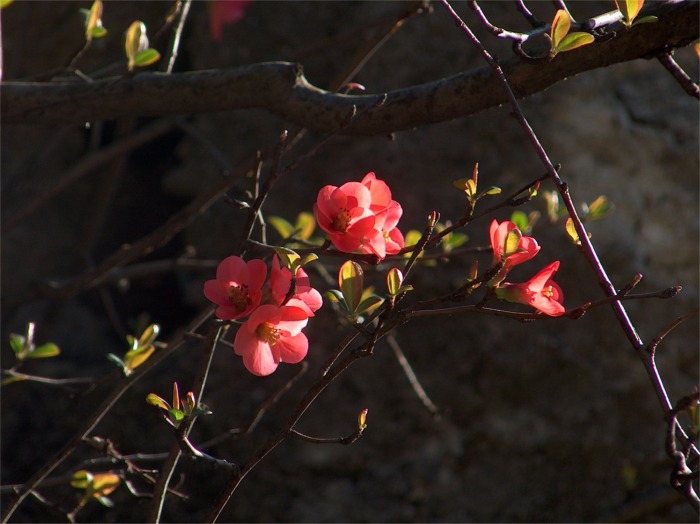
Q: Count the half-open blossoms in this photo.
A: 2